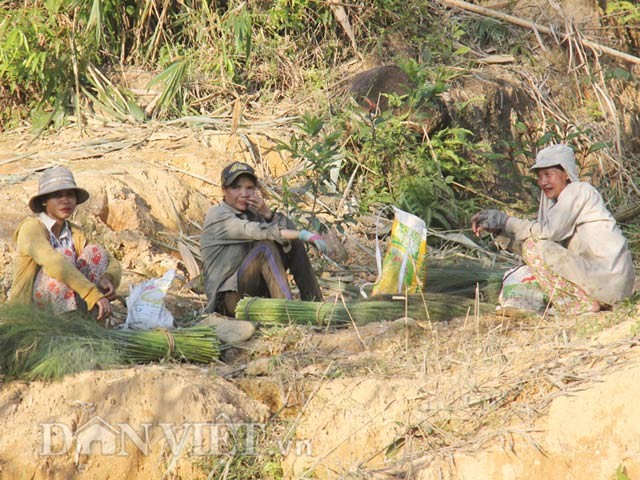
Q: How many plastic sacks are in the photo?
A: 3